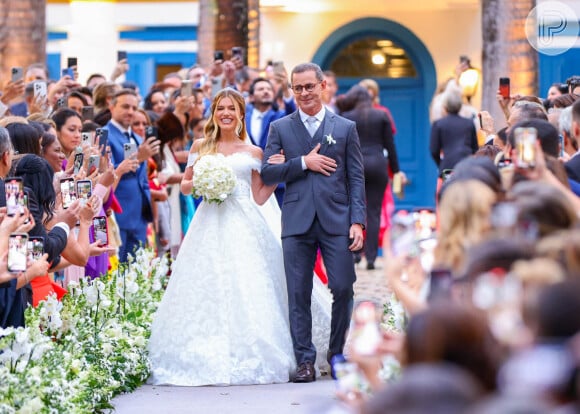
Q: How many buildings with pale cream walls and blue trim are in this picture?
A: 1